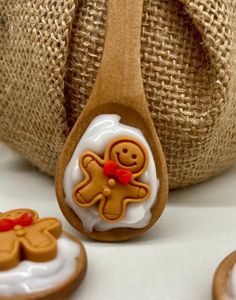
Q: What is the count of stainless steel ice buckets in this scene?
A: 0